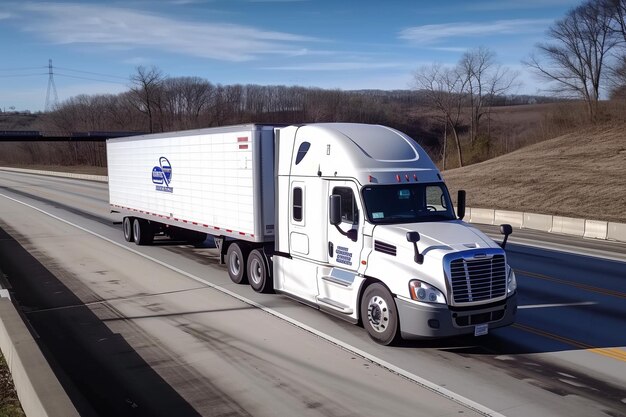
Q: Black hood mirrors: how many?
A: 2